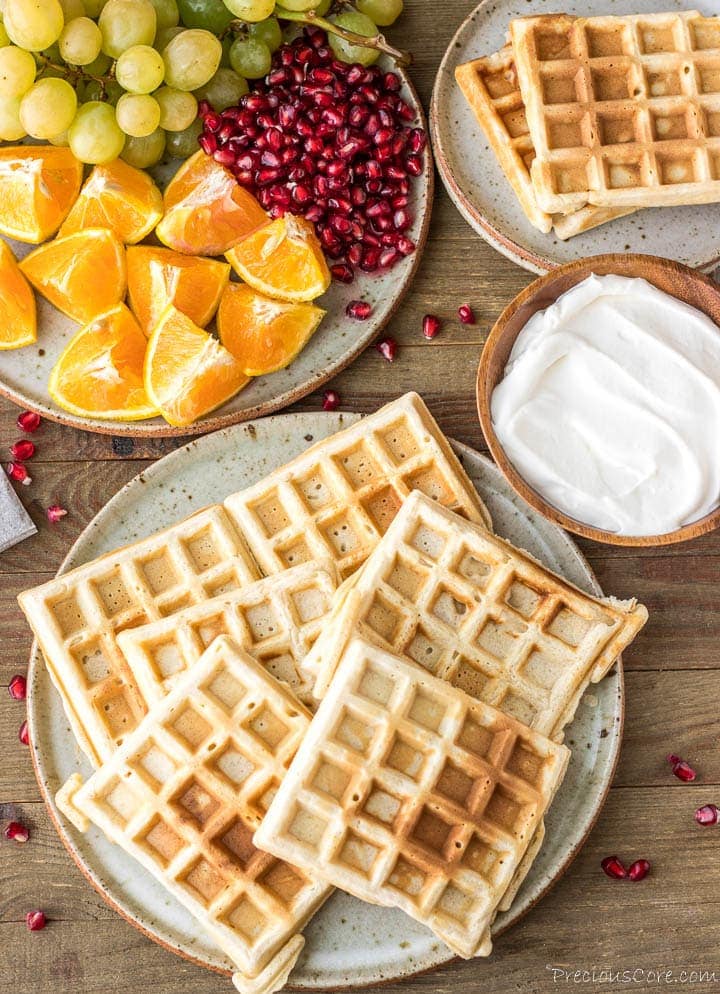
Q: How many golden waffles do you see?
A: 8